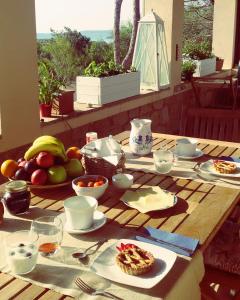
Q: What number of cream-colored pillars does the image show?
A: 3